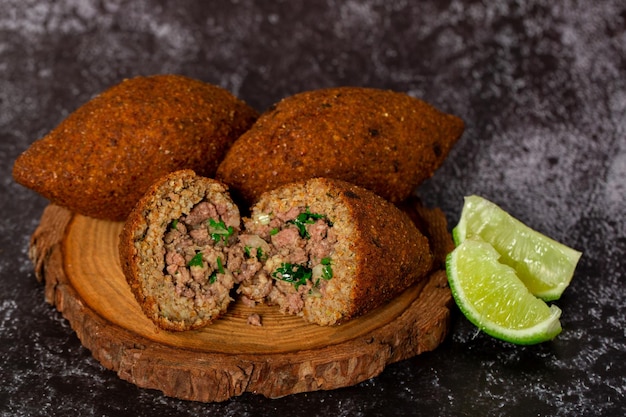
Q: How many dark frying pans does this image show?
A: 0